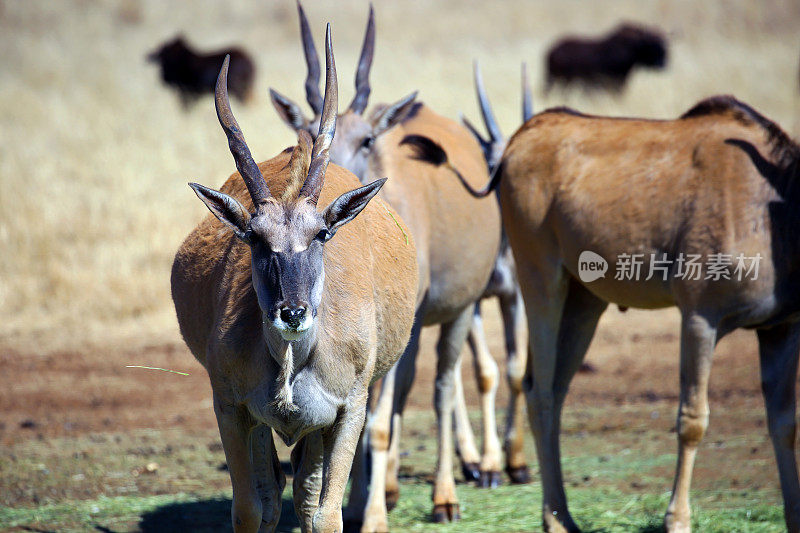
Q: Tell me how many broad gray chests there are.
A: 1